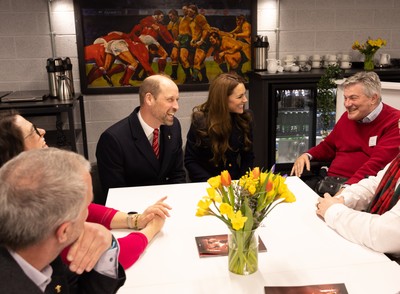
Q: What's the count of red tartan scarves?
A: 1